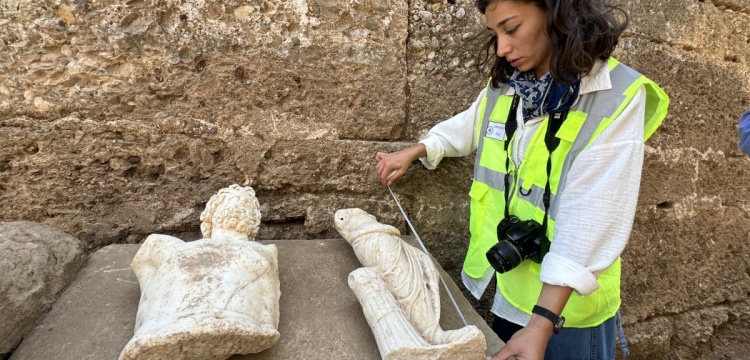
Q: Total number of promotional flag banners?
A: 0